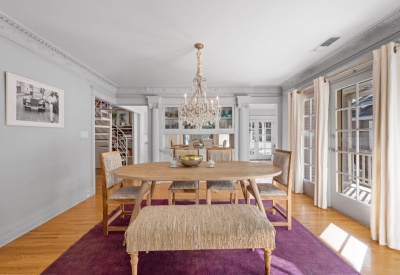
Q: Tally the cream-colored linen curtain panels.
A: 3